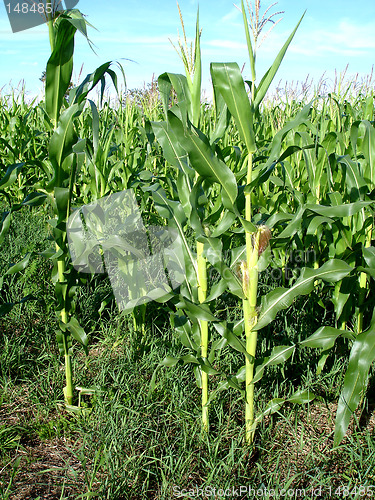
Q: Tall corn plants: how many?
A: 3